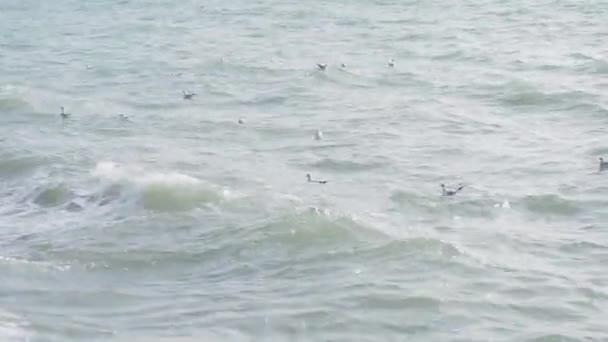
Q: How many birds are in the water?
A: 11